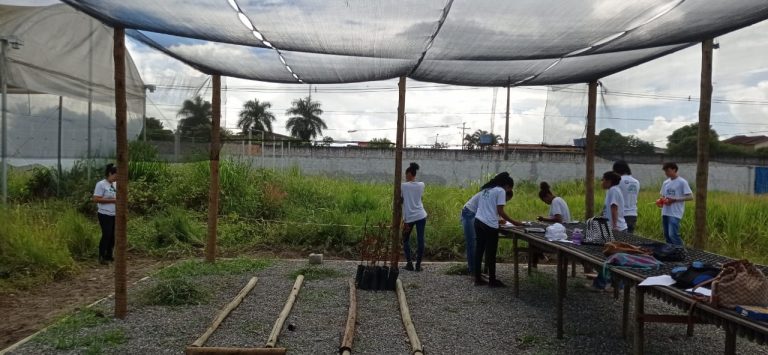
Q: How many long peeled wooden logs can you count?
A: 4